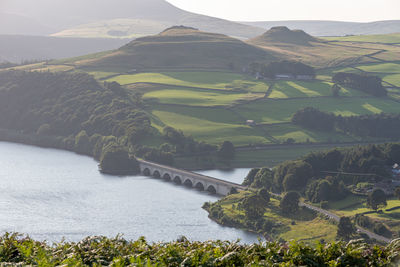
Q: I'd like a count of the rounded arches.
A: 7